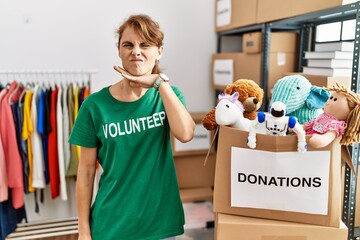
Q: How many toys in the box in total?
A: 5